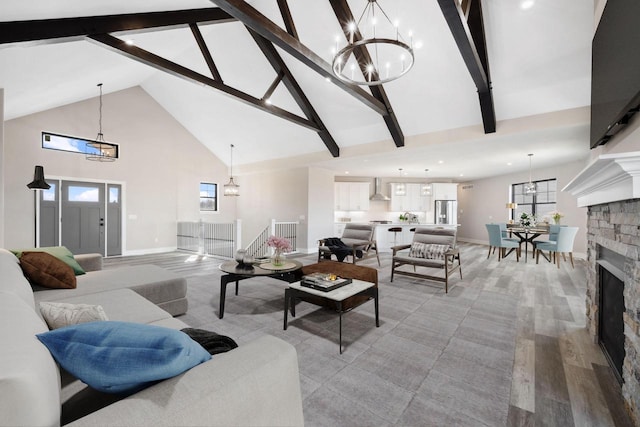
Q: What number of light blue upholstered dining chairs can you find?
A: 4